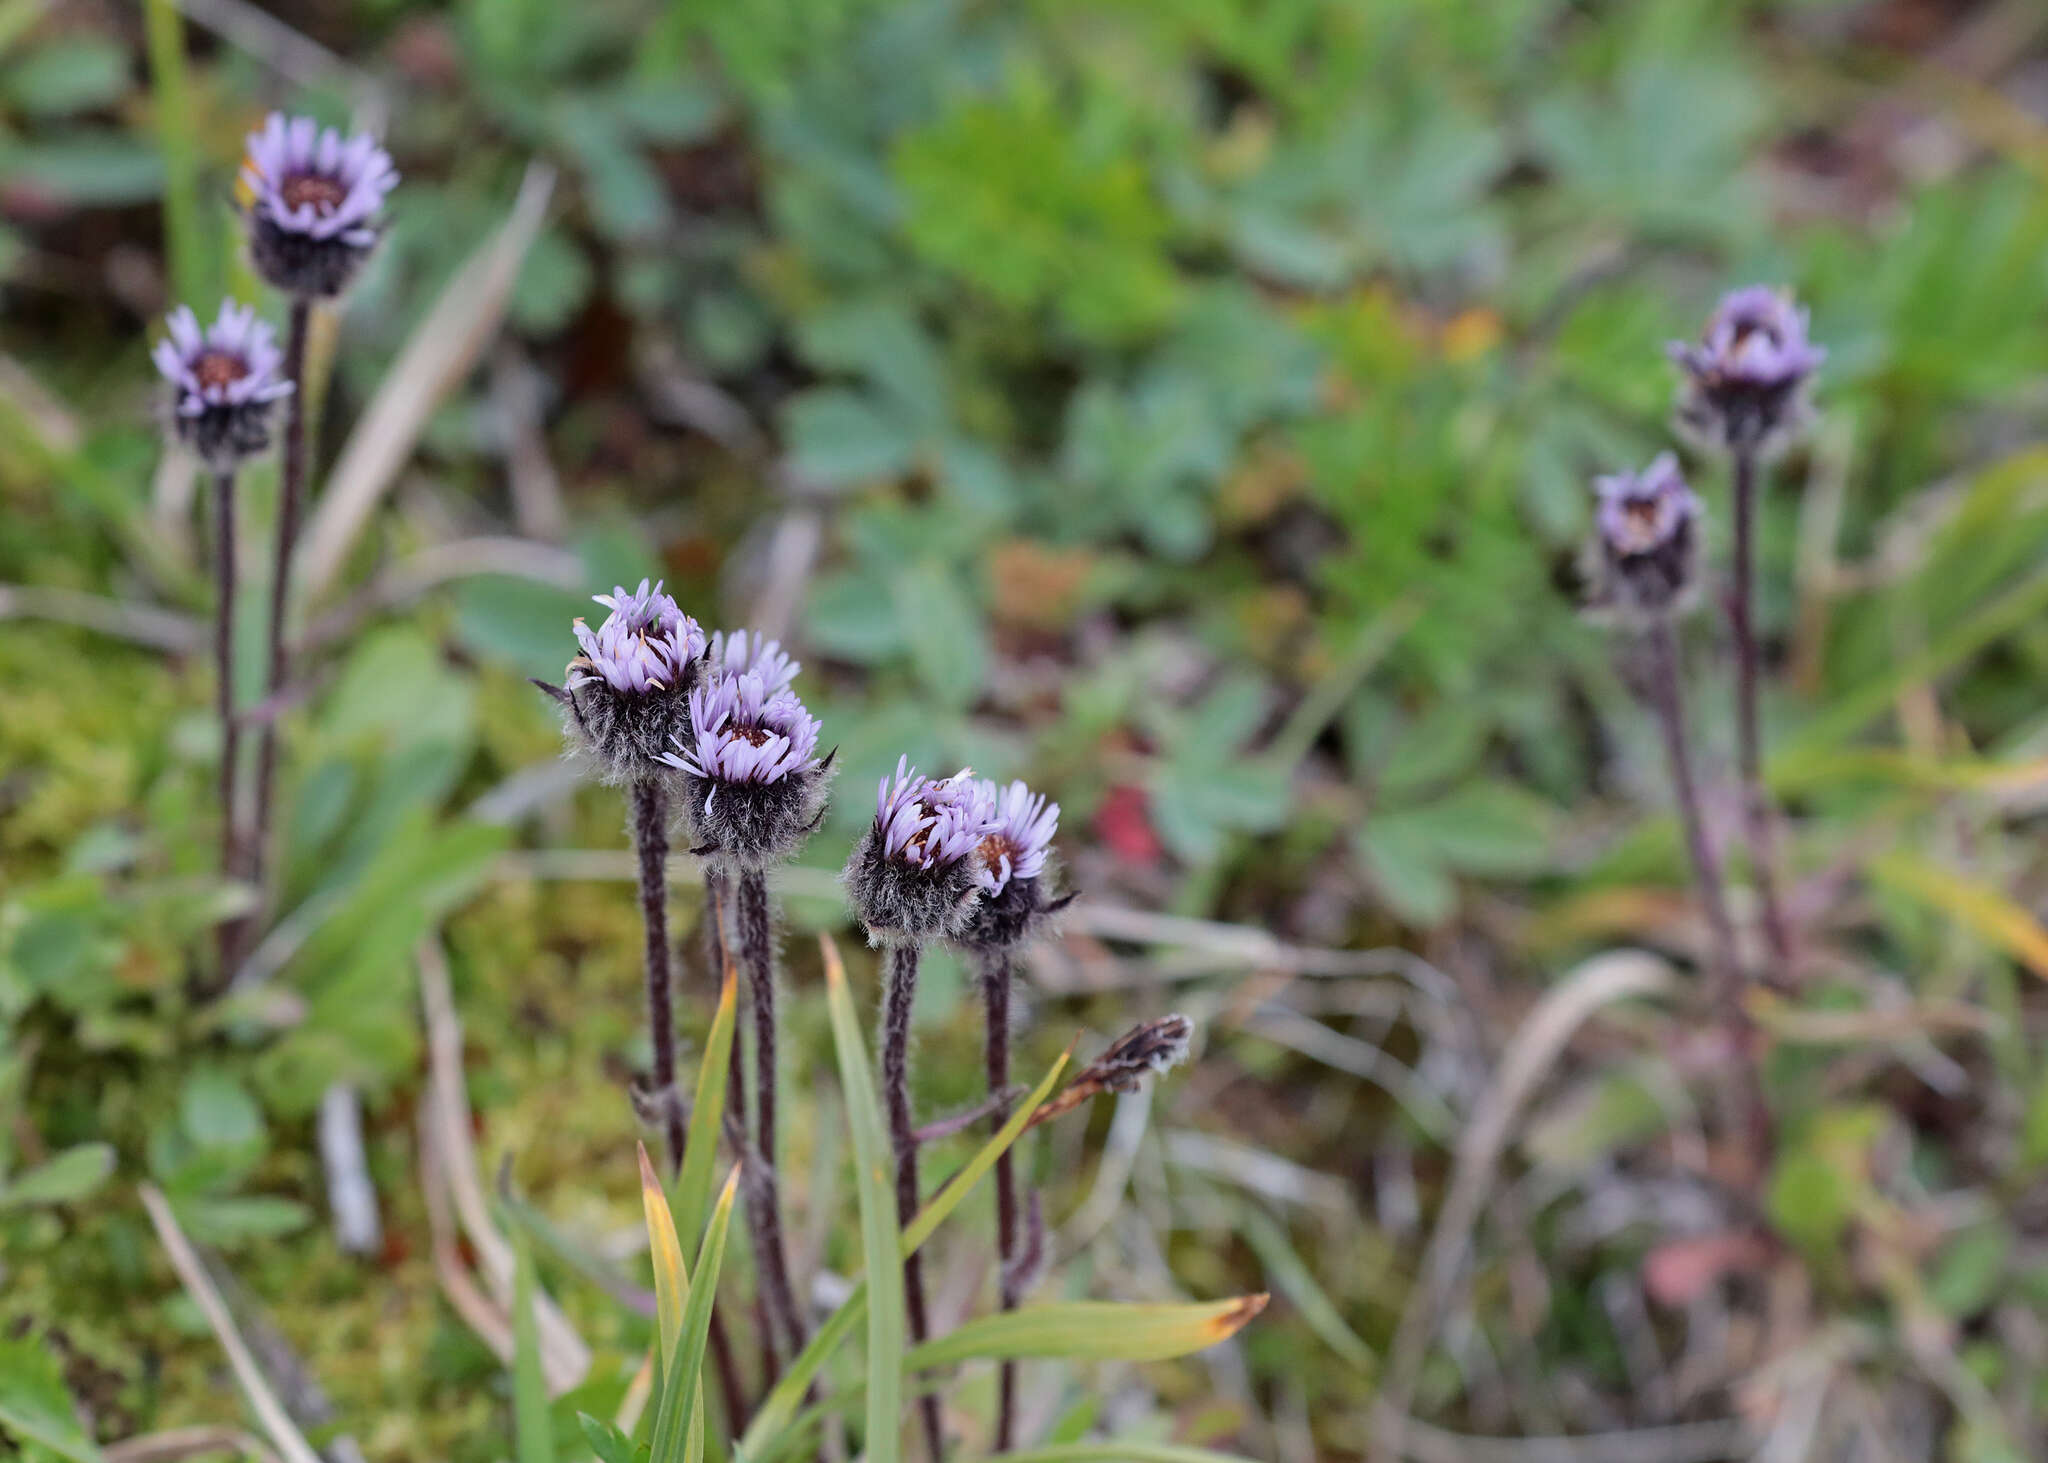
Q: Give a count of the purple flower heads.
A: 9